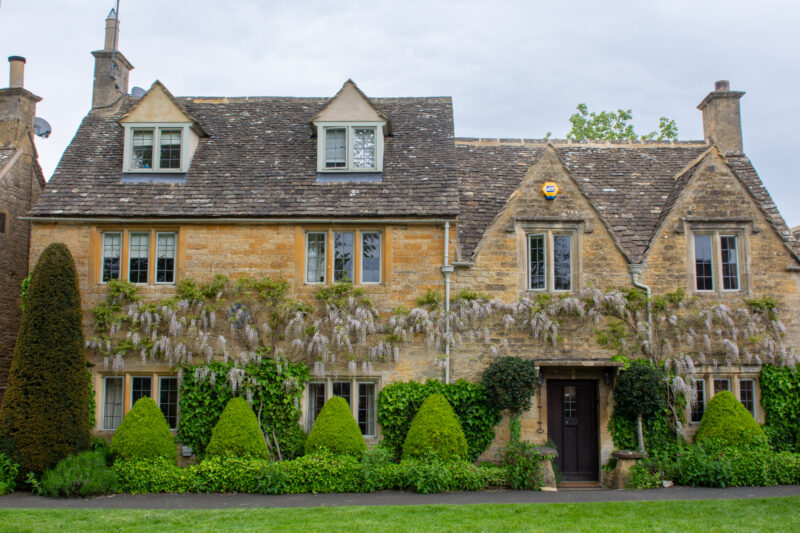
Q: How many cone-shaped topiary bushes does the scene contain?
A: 6